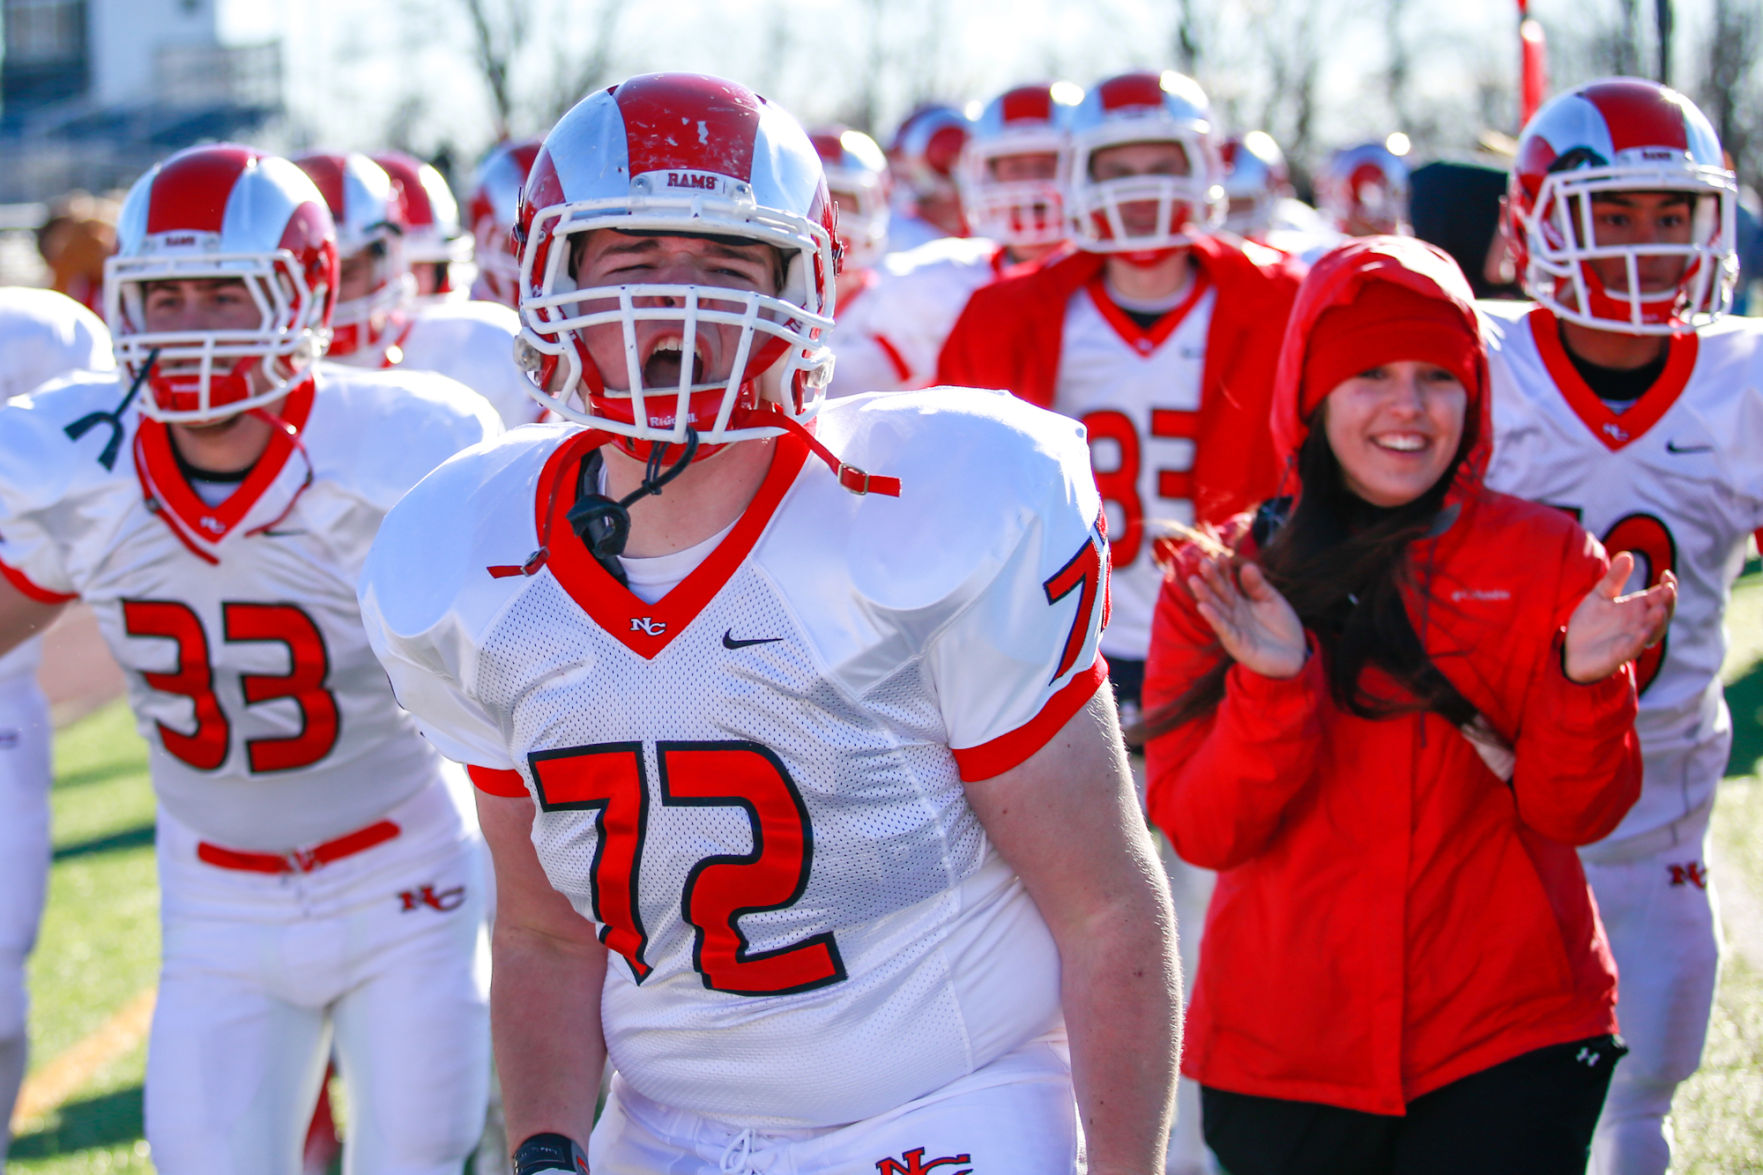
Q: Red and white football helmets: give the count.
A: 12